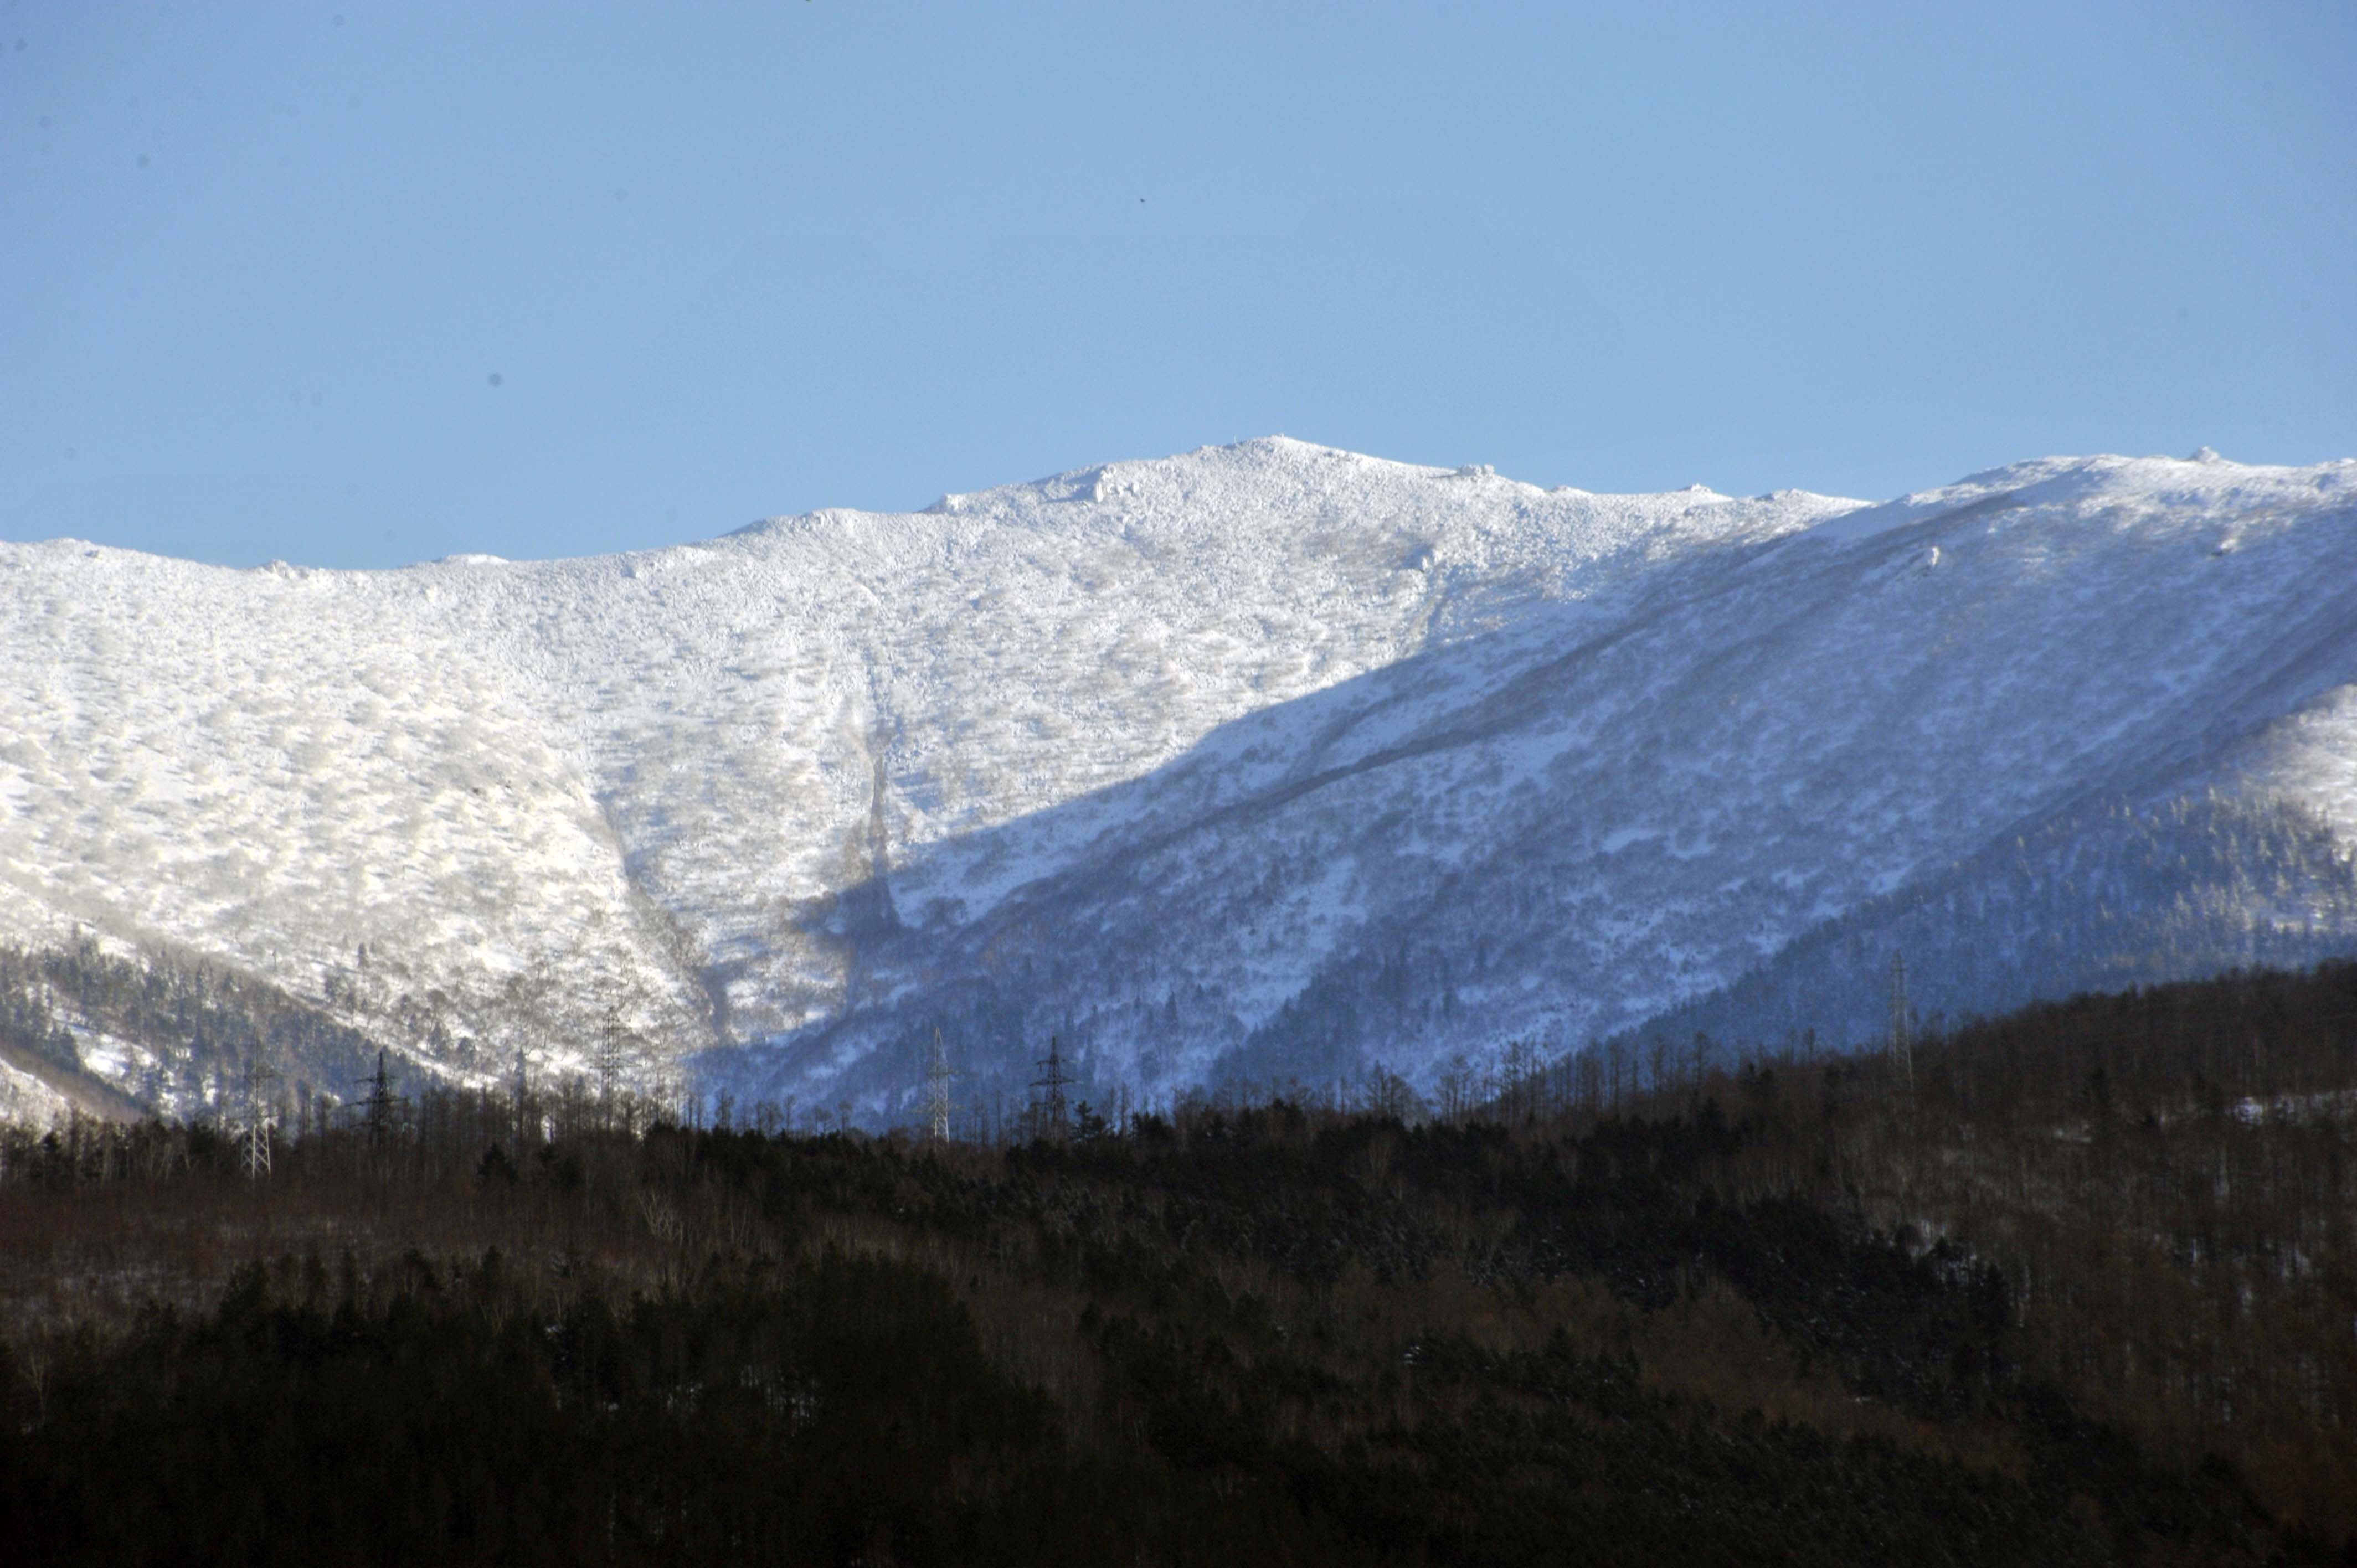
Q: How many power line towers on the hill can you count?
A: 6